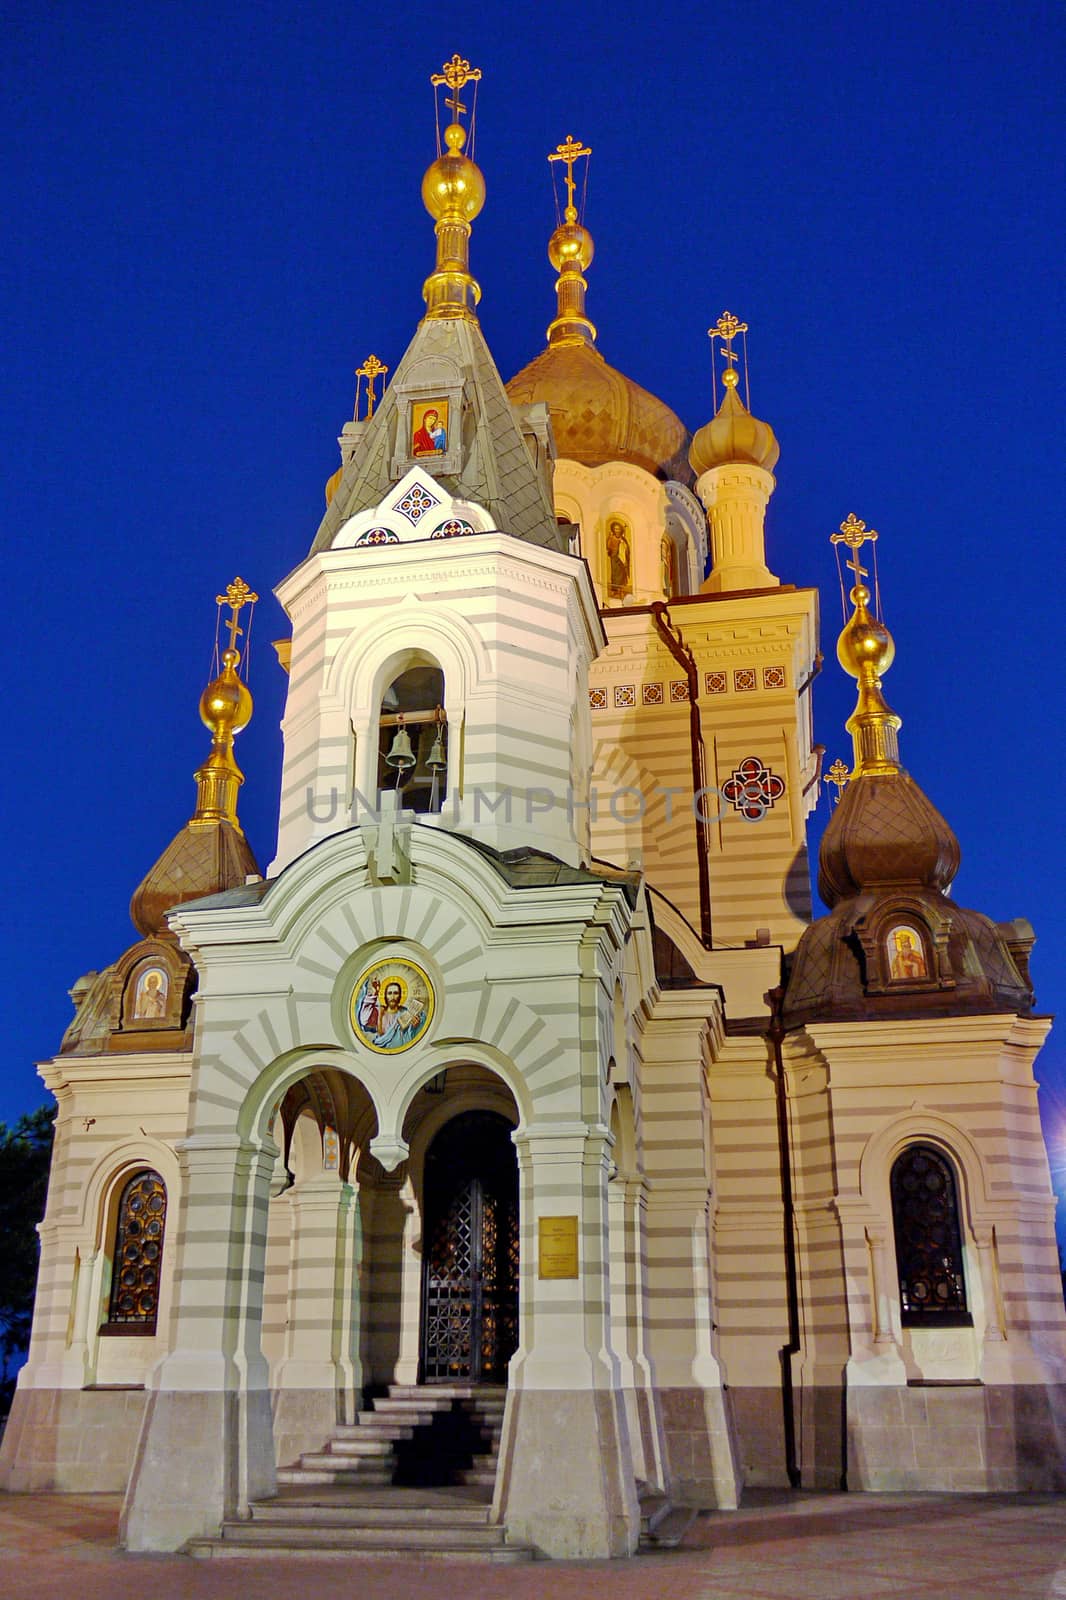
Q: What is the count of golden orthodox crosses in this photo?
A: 7